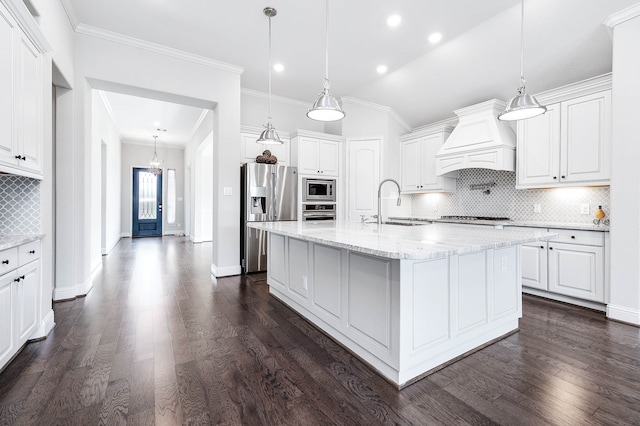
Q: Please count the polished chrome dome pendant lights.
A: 3